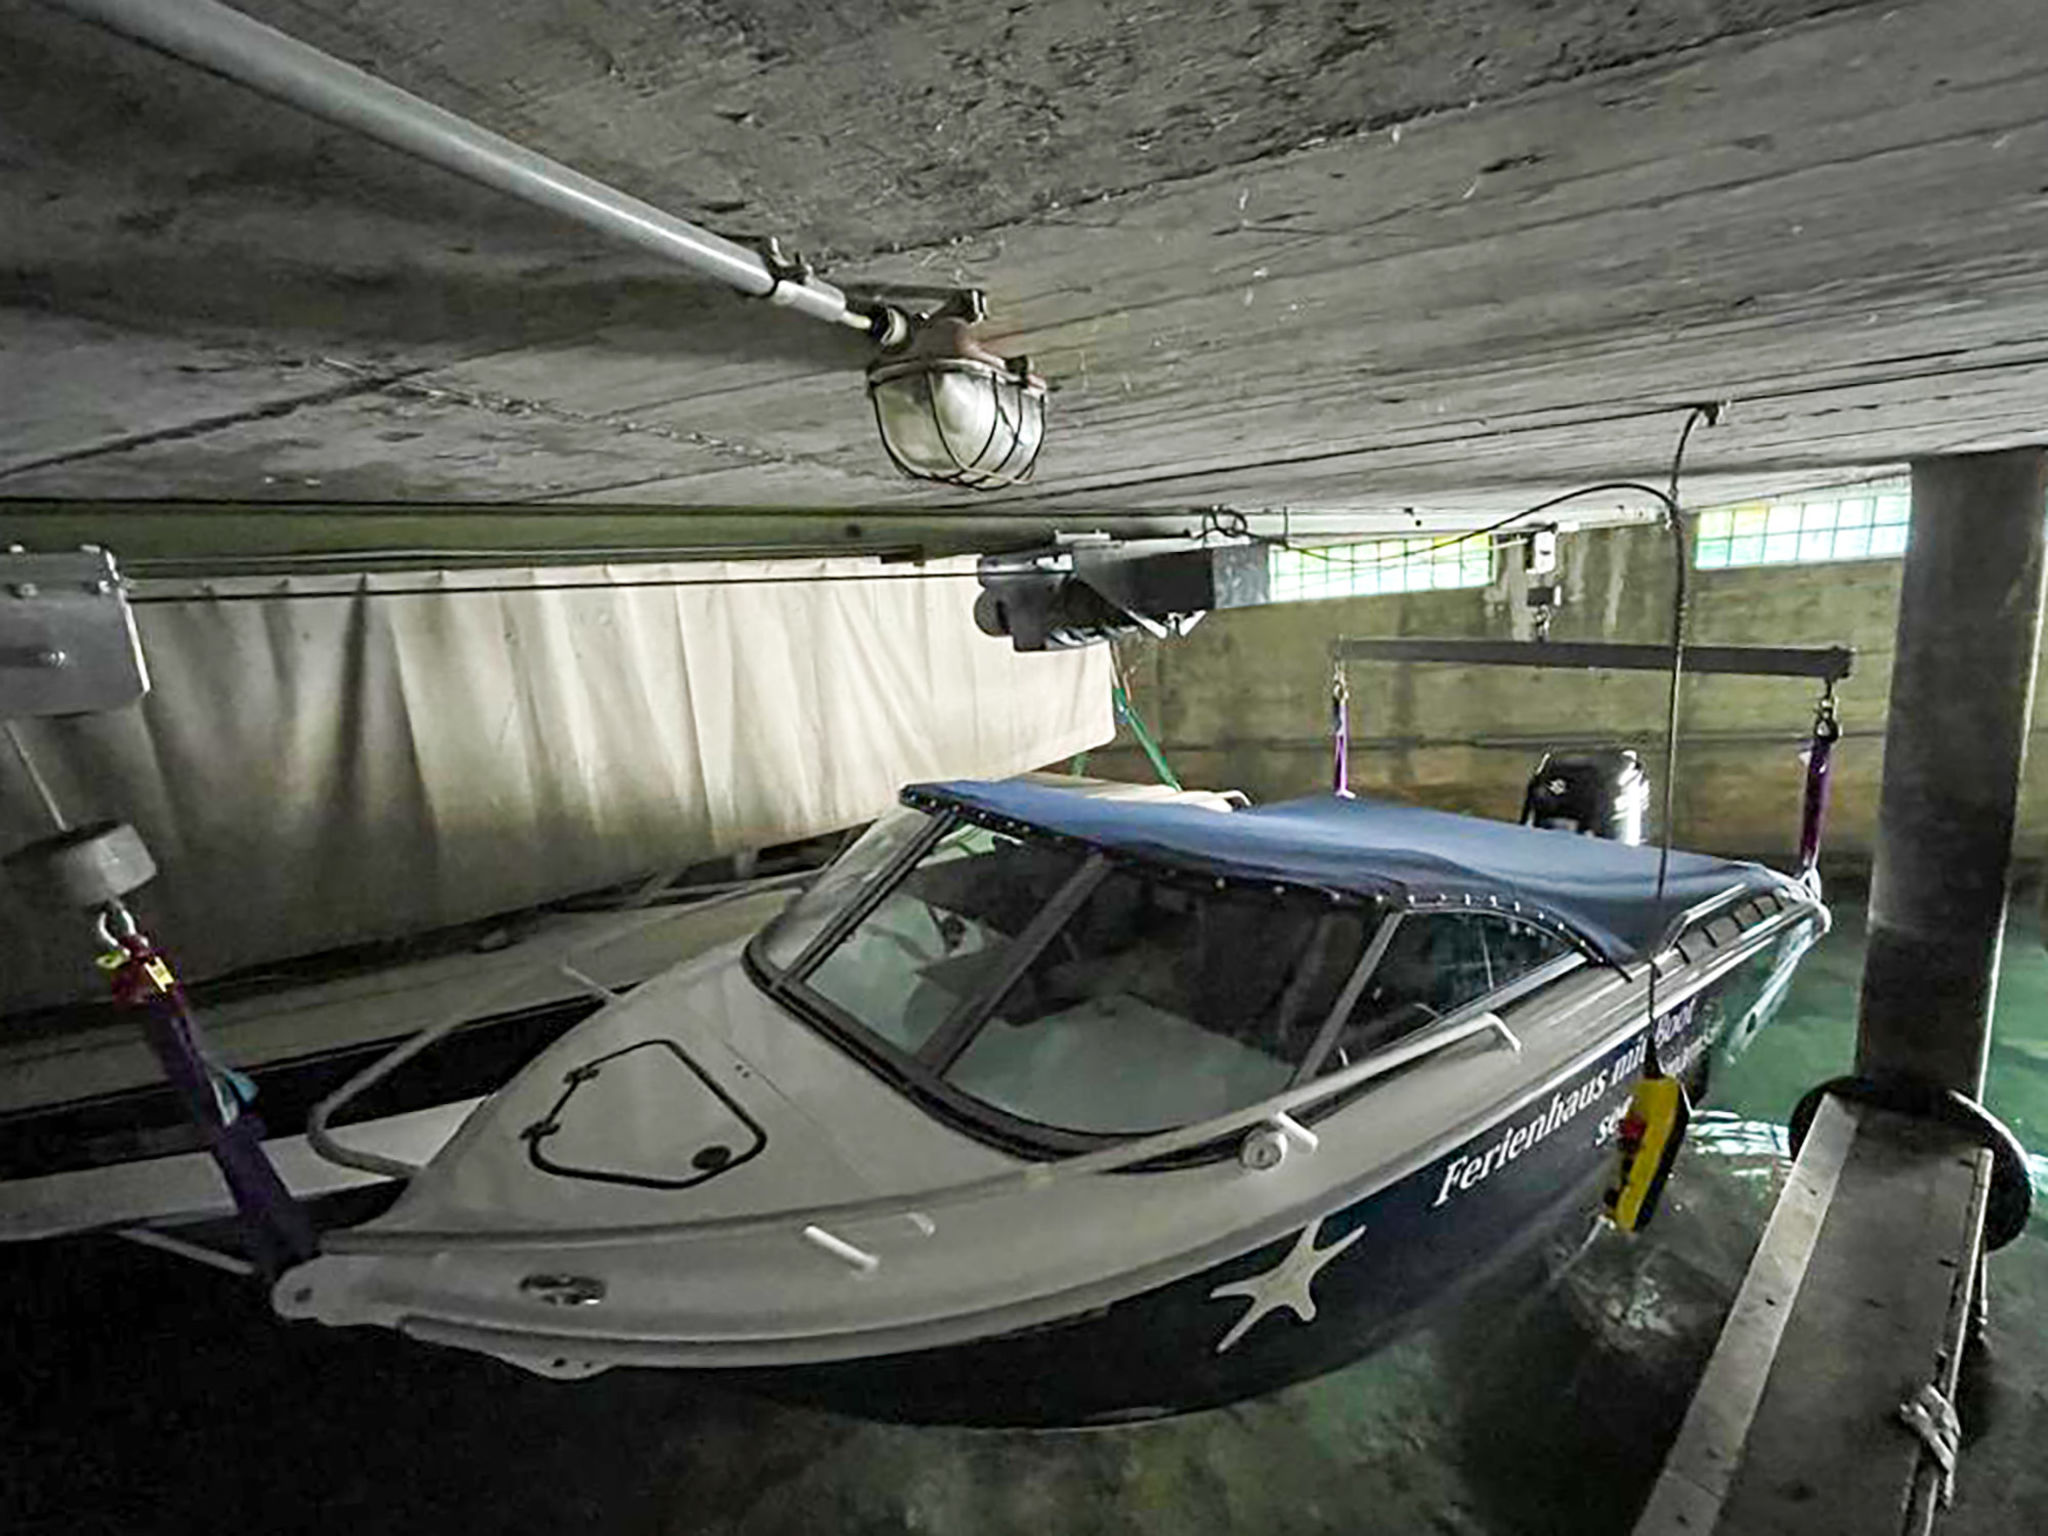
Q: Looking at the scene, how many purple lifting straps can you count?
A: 3